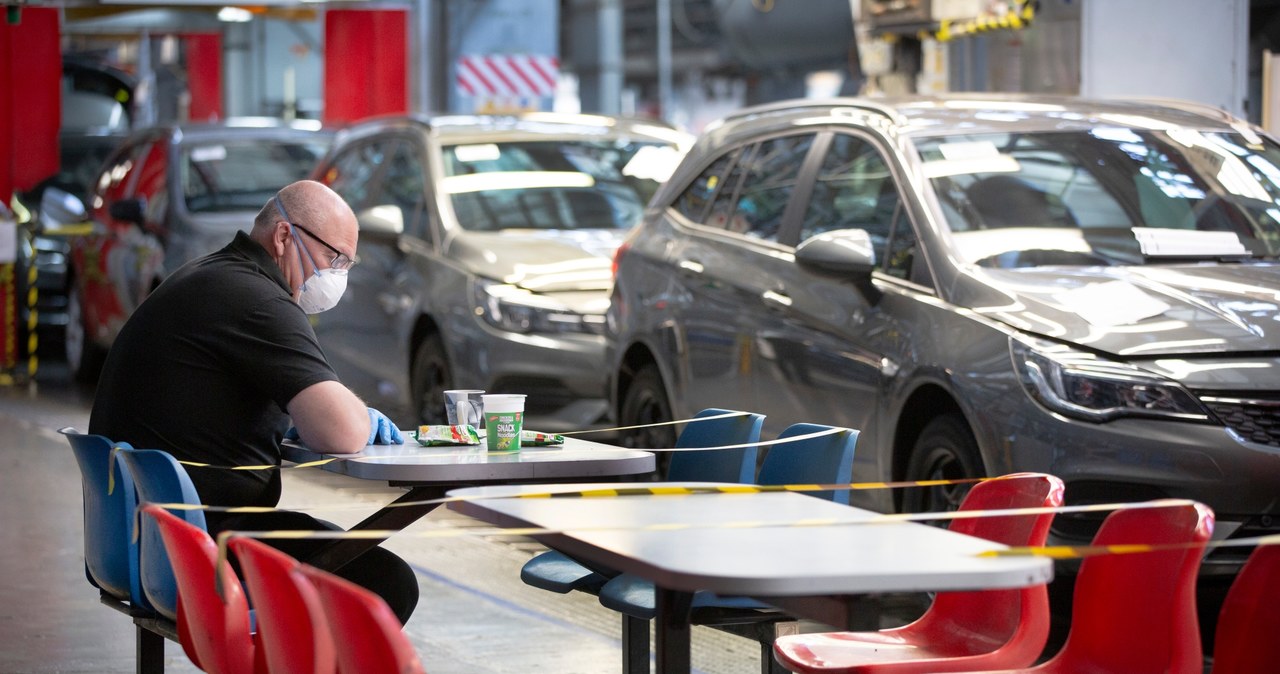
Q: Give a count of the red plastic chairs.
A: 6